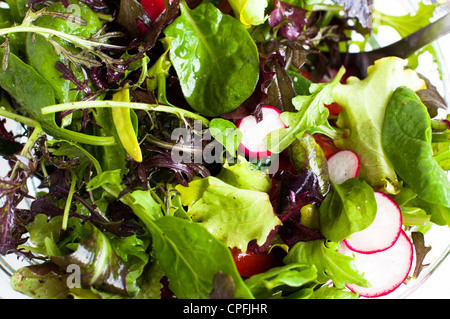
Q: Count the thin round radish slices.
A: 4